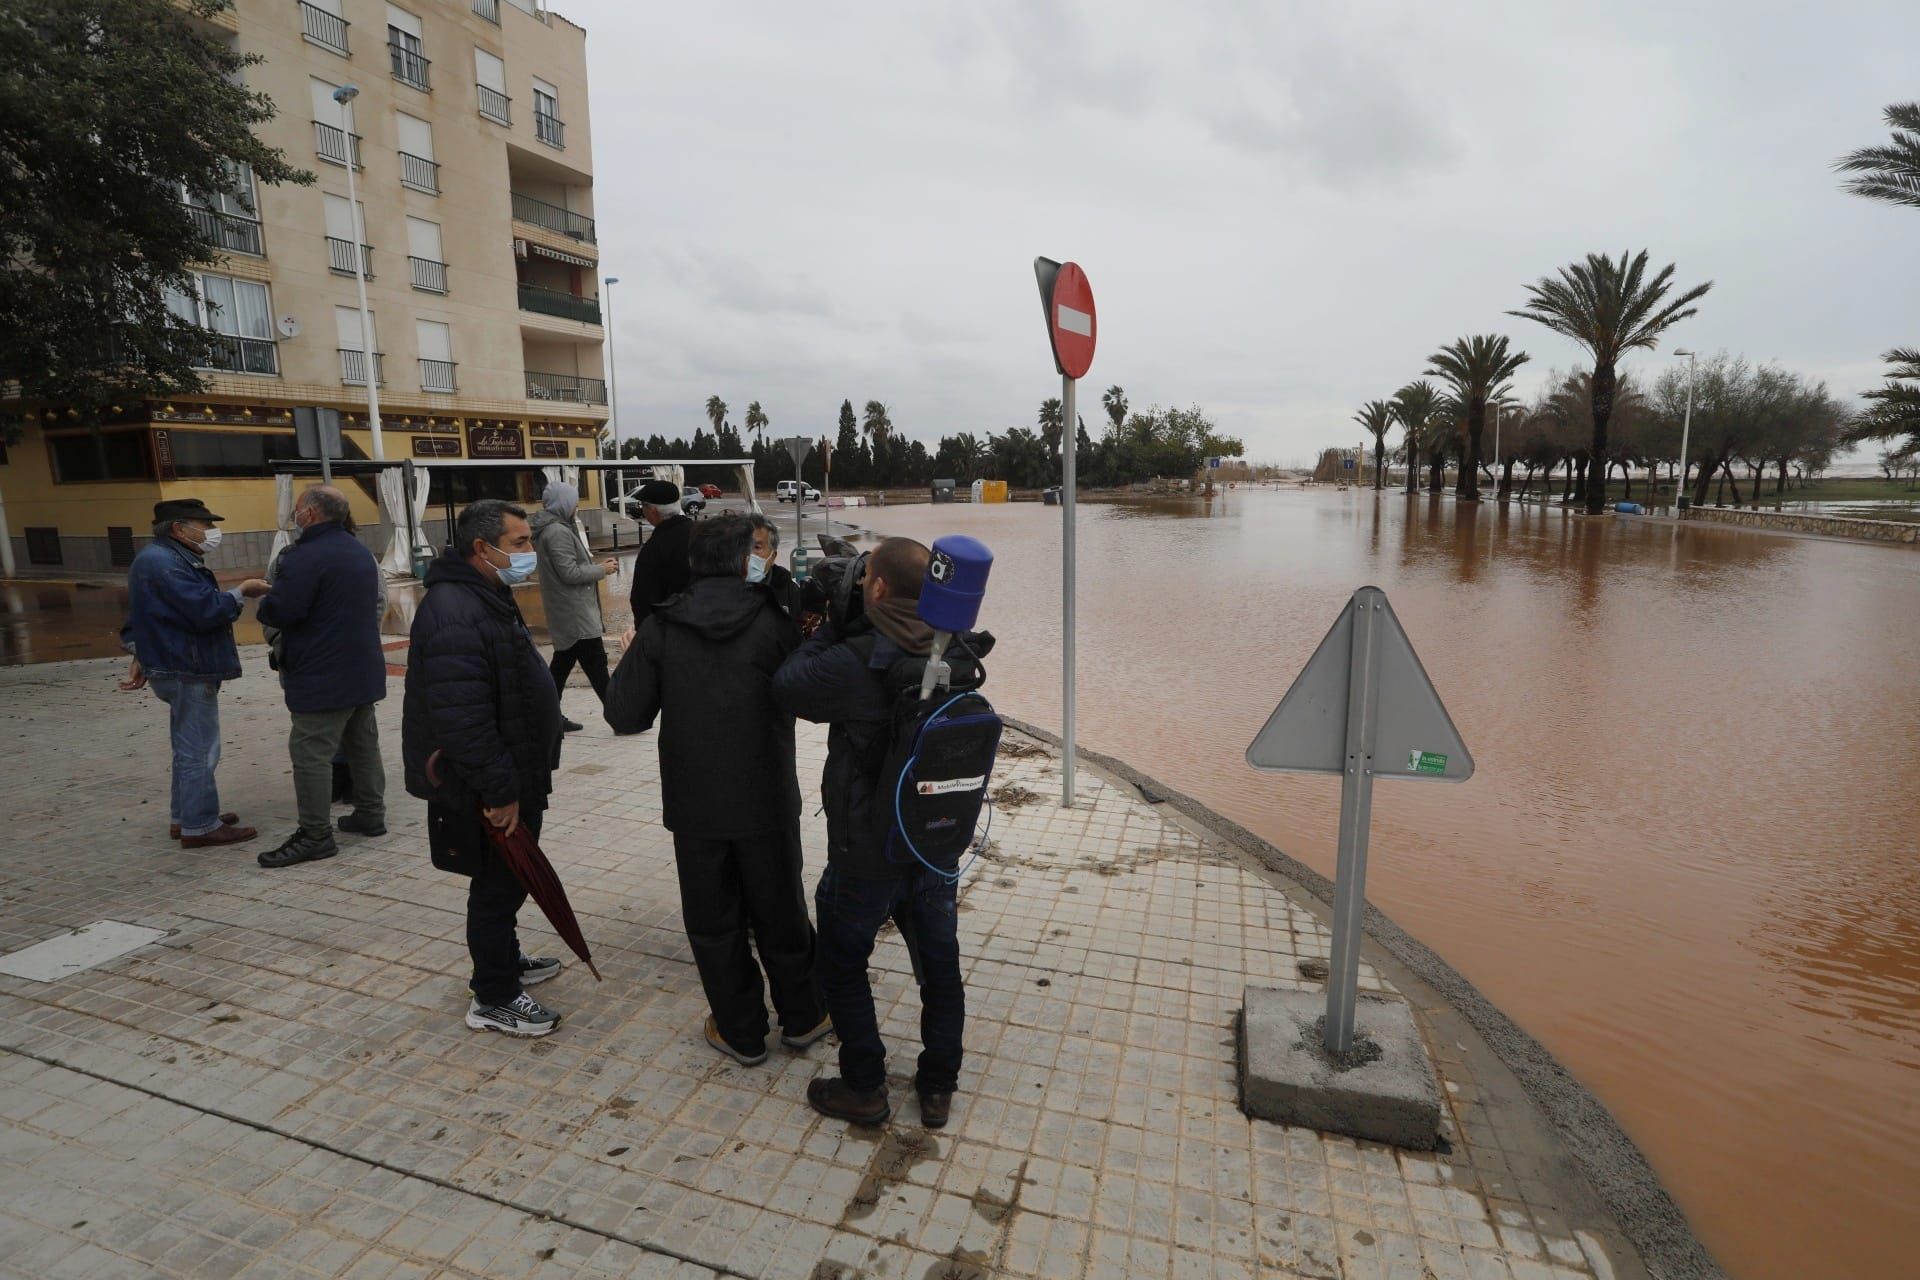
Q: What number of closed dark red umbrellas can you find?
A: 1